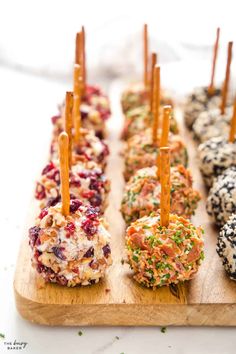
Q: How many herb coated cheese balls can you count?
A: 5